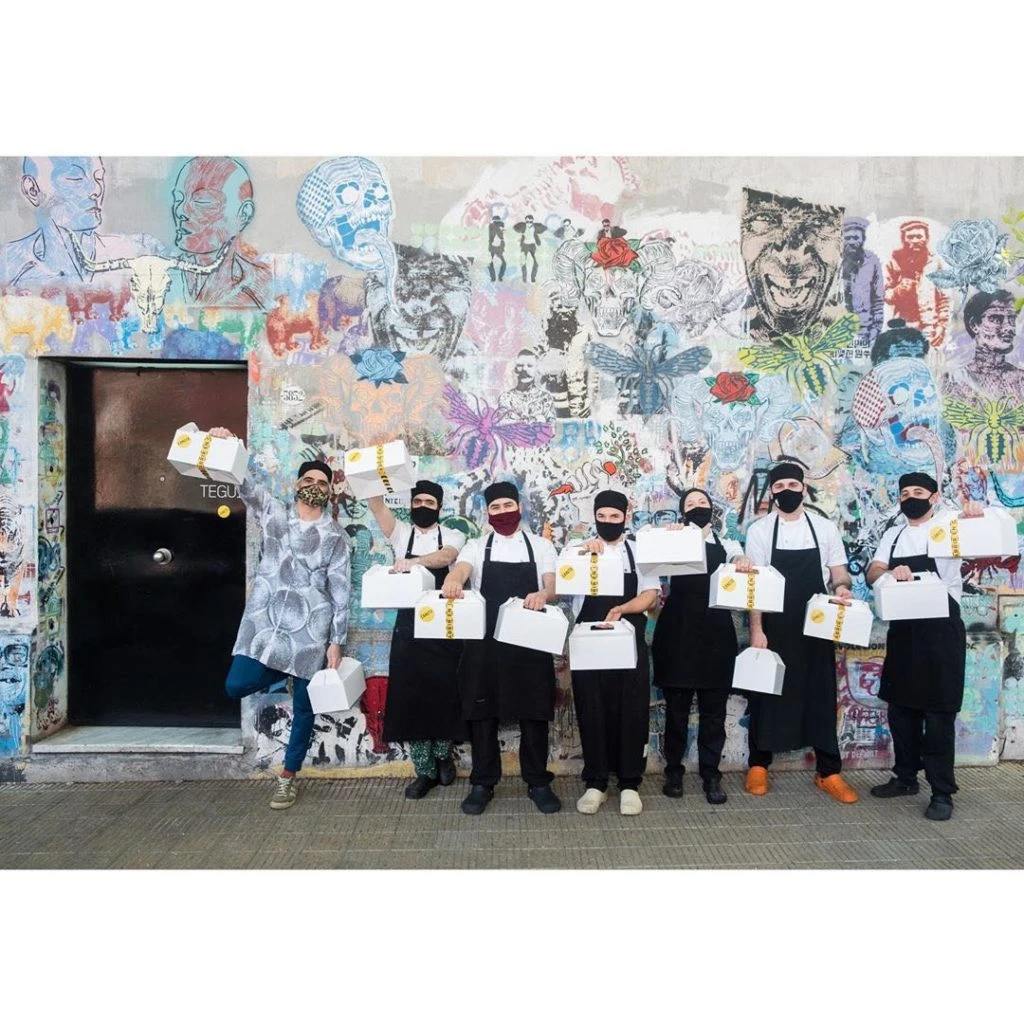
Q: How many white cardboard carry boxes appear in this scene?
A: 14